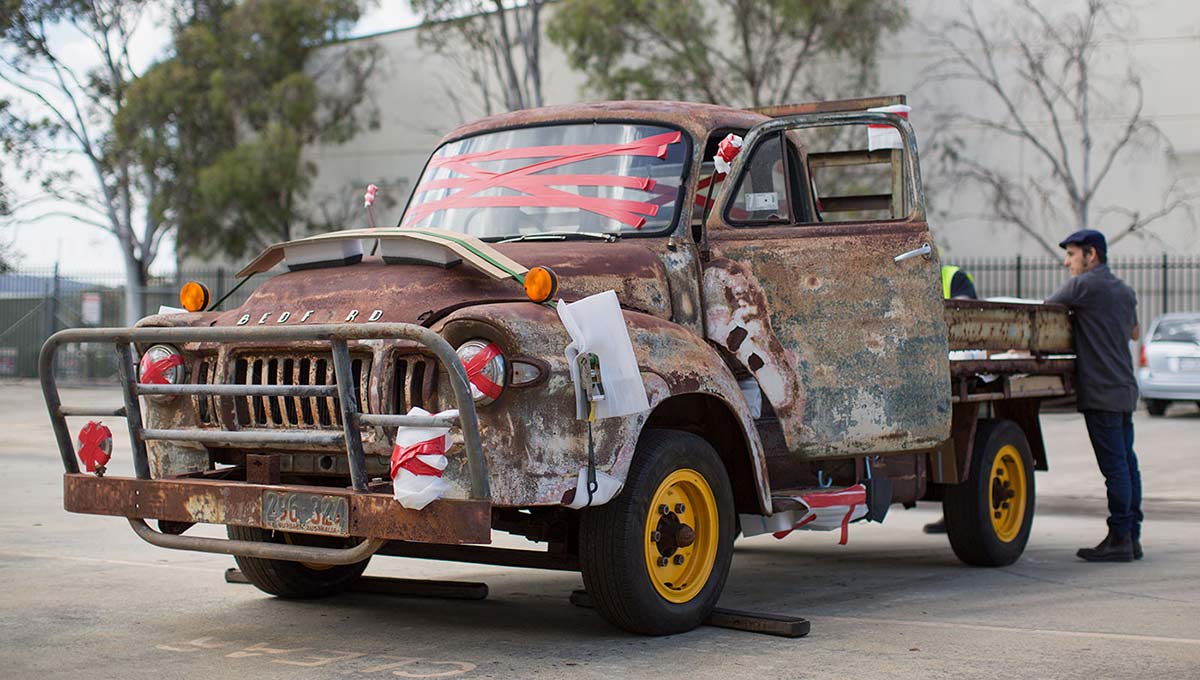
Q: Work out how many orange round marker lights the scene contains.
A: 2